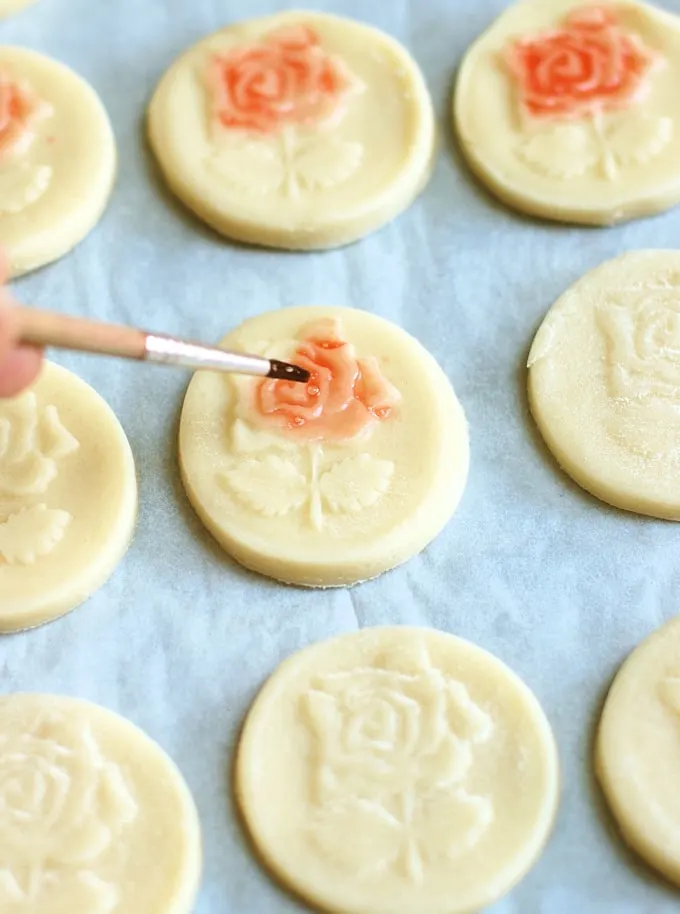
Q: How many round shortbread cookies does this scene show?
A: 9